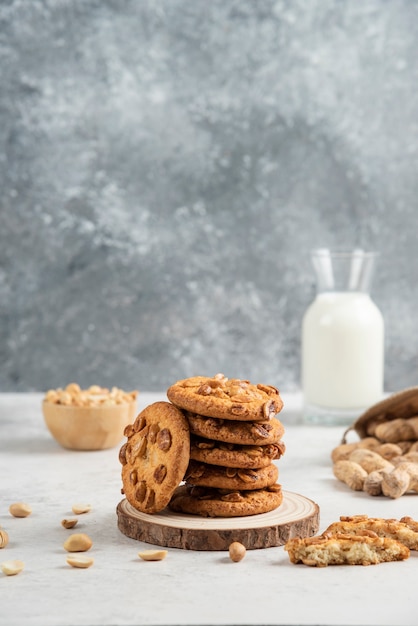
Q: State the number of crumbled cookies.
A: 2